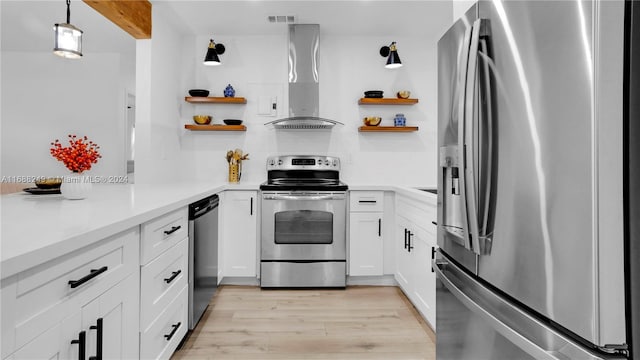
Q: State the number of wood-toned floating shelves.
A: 4